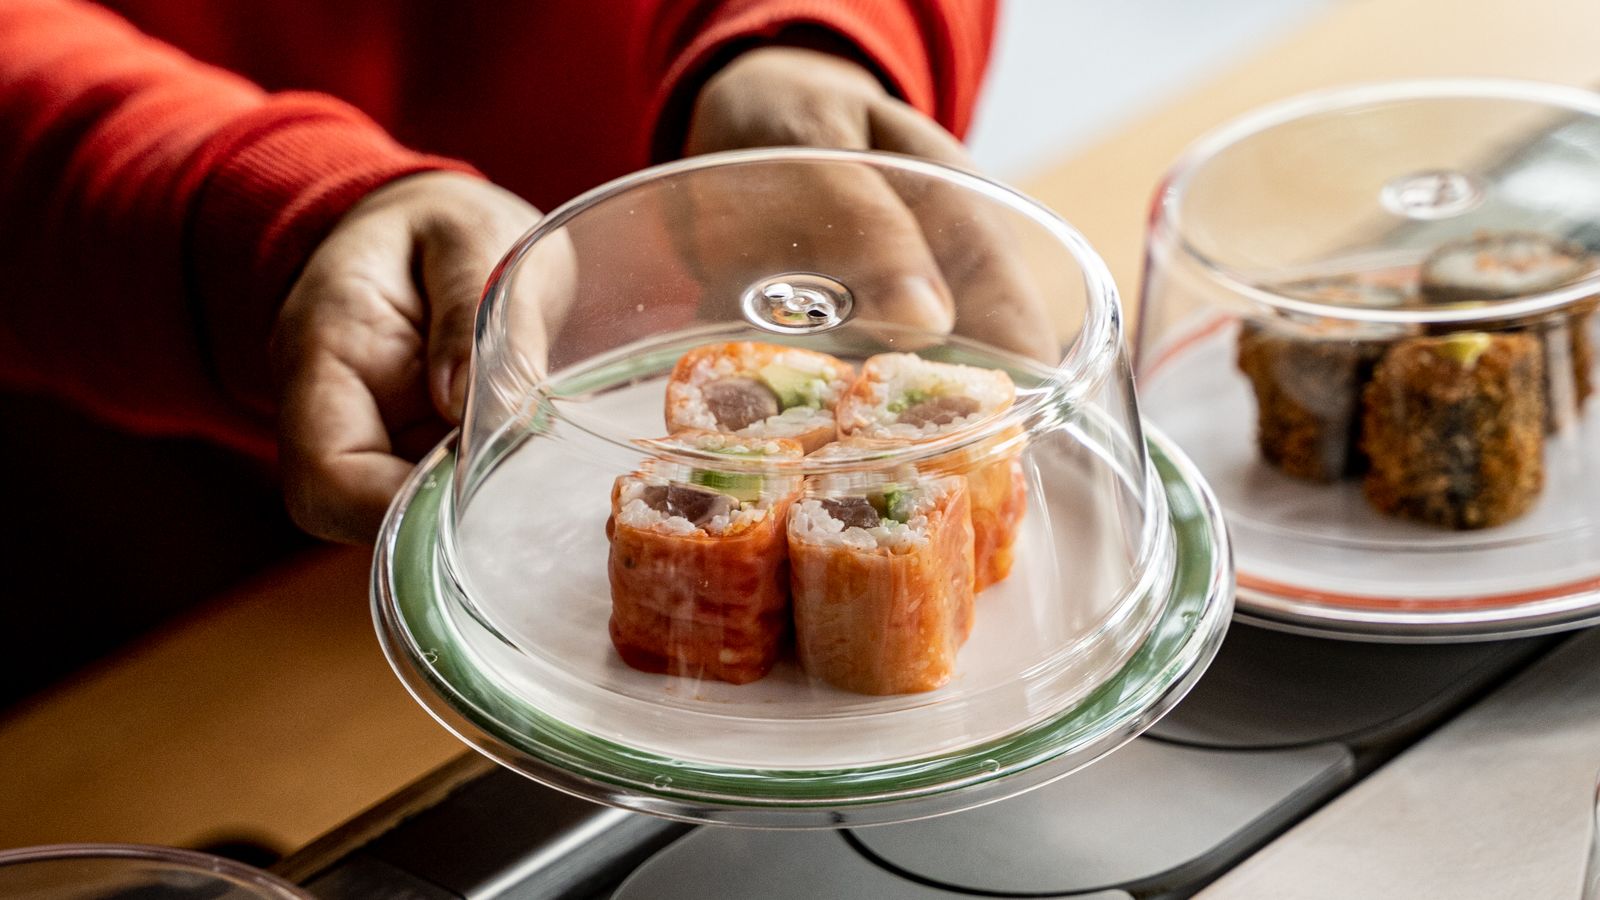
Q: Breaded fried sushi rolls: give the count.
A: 3